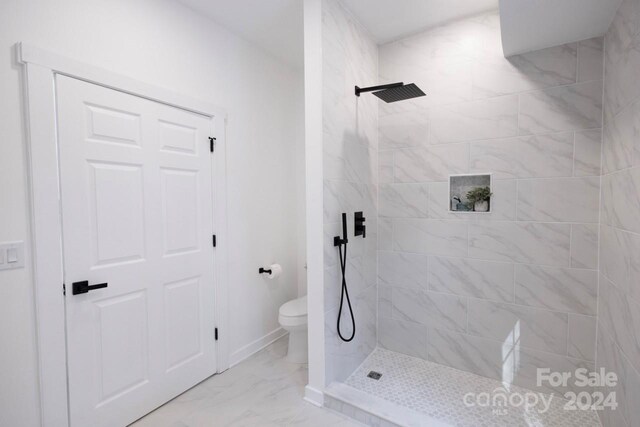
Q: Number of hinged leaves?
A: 1